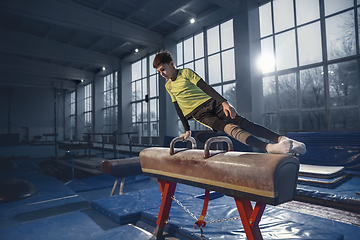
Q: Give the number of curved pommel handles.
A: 2